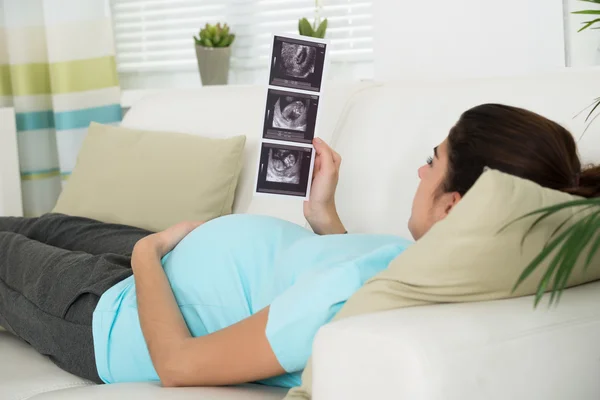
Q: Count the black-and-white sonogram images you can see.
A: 3